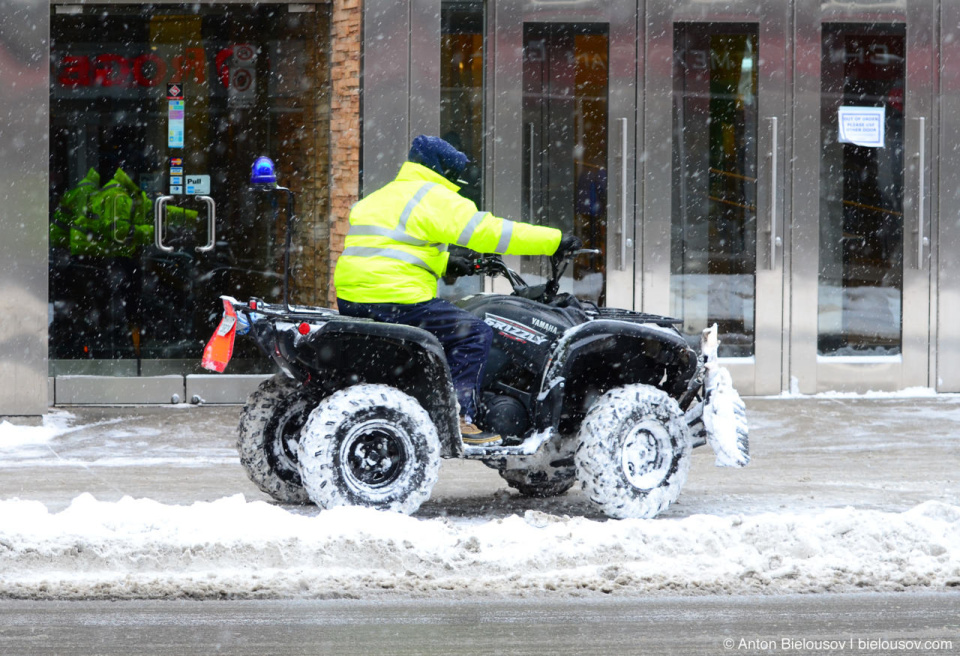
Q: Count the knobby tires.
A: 4